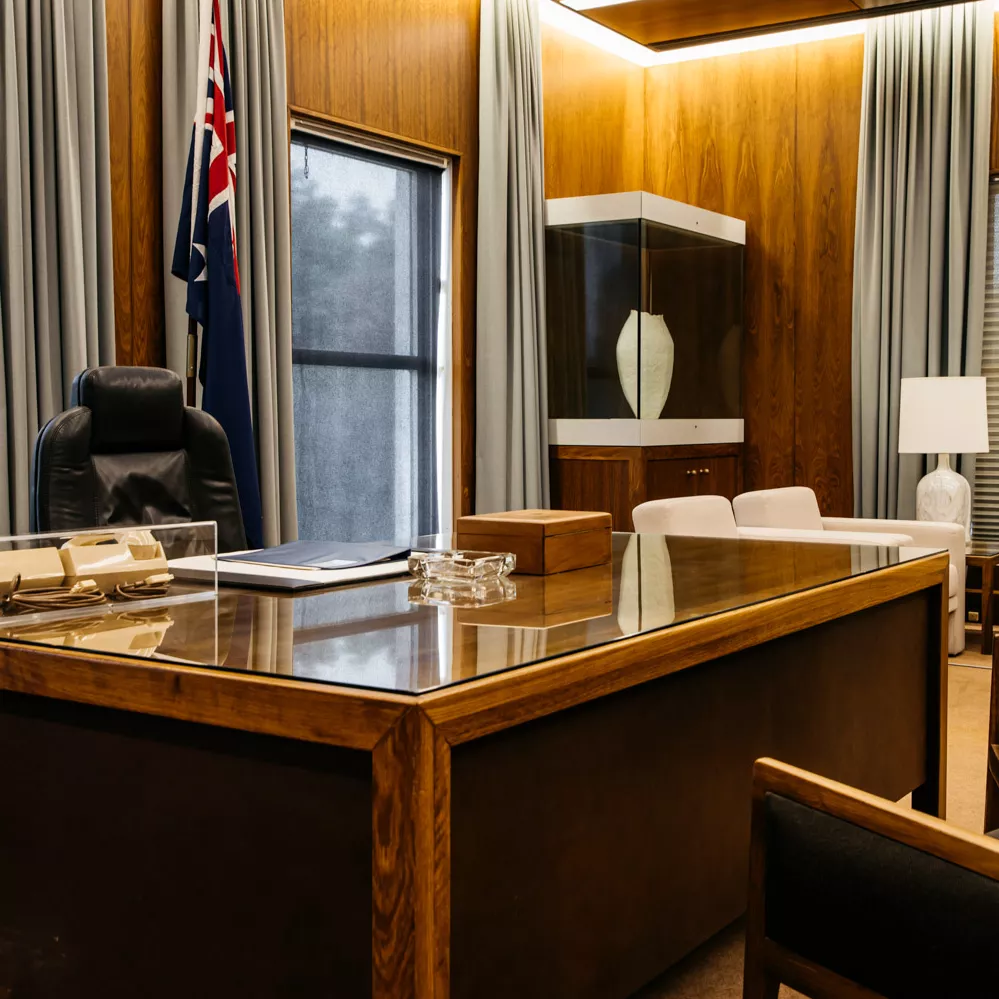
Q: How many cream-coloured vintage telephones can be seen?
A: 2